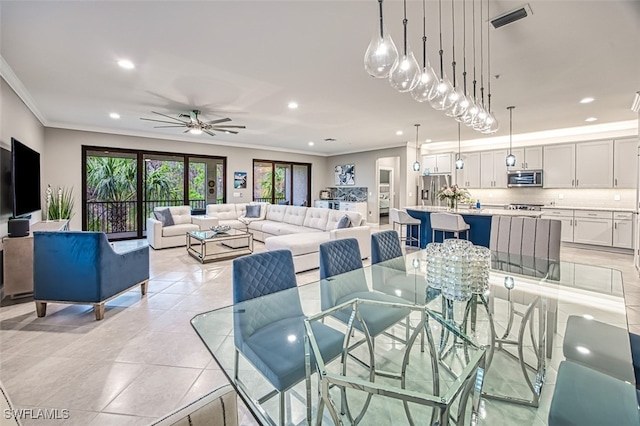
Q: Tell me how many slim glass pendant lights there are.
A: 3